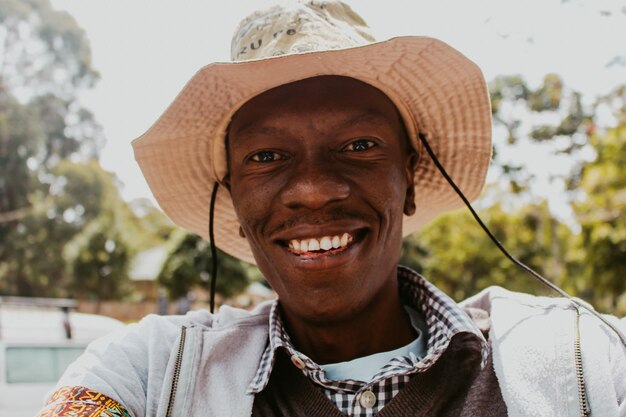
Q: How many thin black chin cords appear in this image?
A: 2